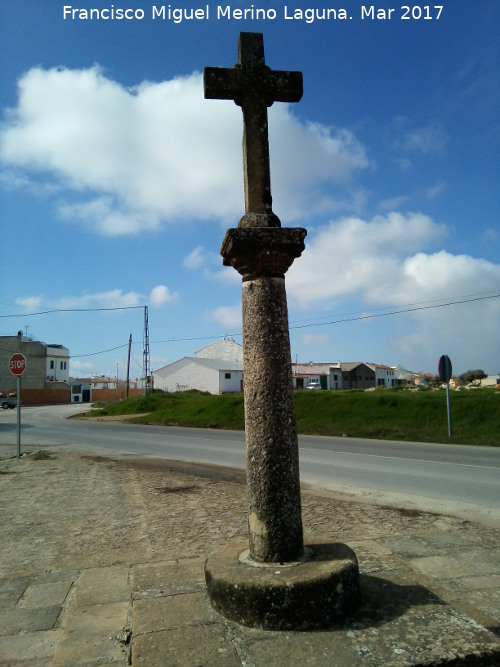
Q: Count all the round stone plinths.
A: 1